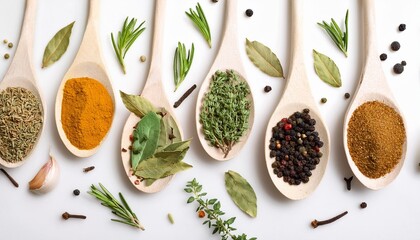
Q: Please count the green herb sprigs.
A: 6